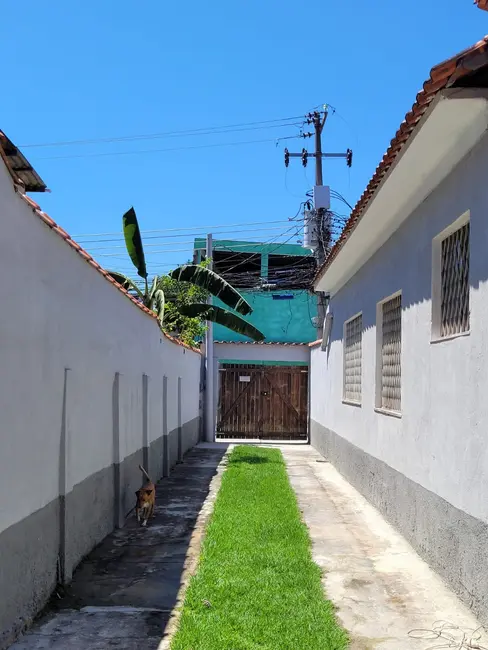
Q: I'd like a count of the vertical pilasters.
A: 5